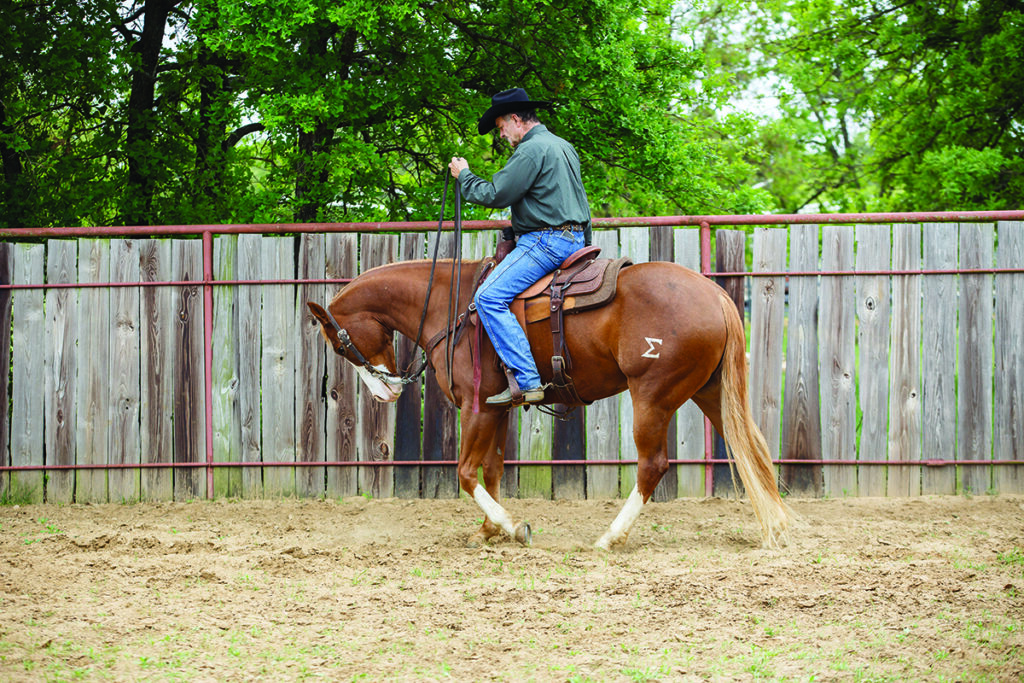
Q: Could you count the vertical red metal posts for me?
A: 2